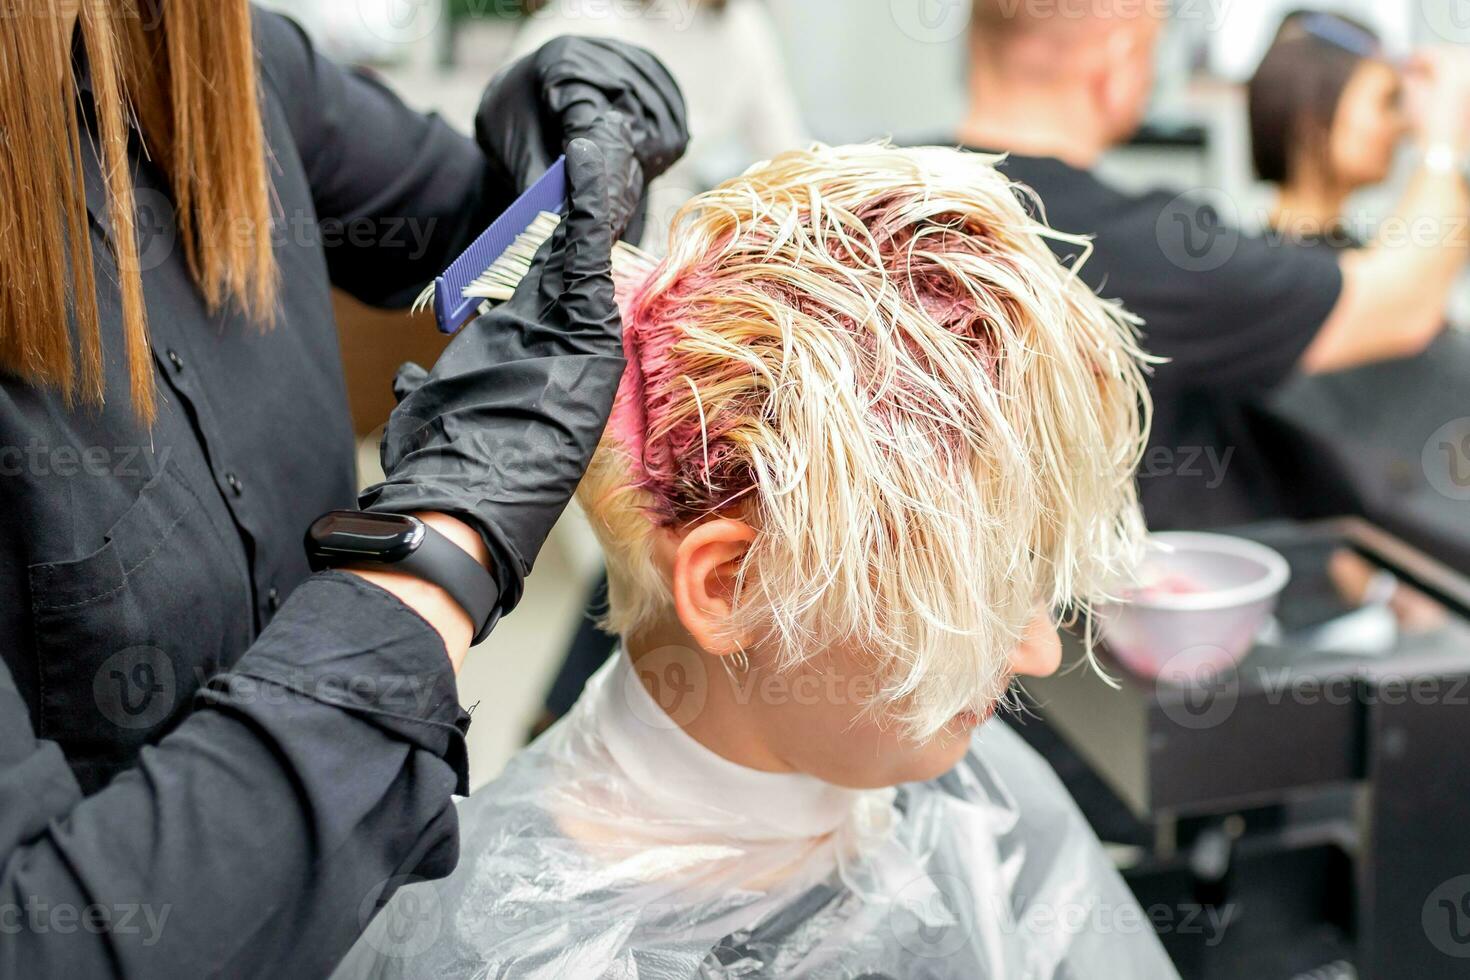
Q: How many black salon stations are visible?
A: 1